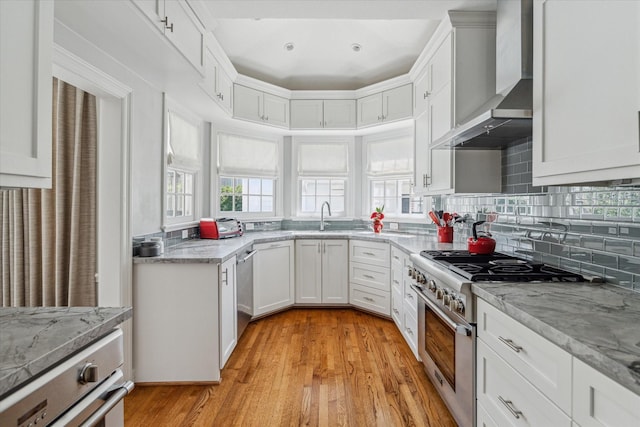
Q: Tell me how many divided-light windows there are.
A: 4